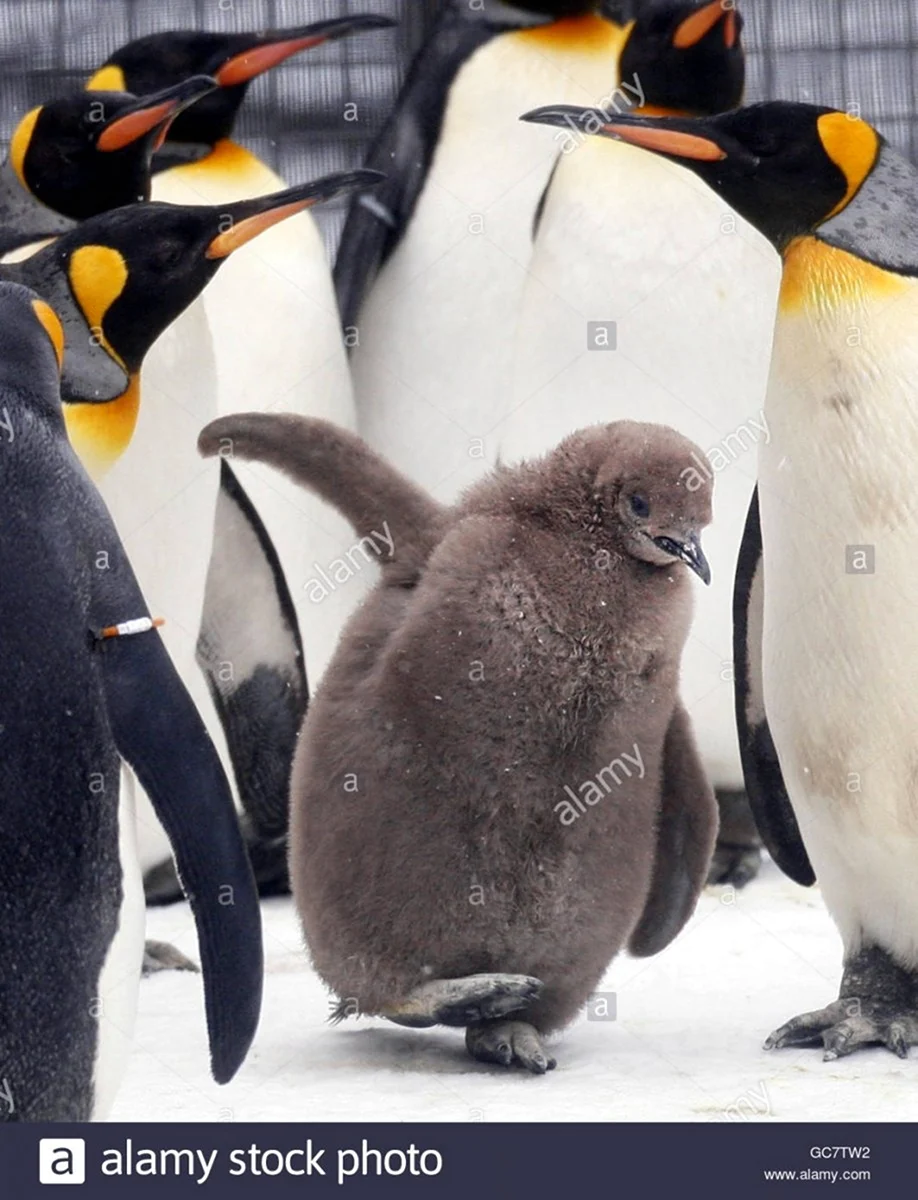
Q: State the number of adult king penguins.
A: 7